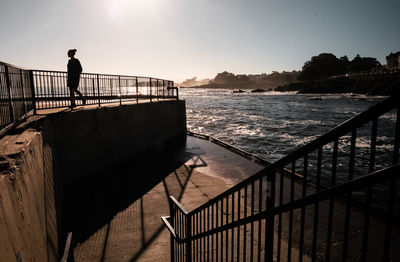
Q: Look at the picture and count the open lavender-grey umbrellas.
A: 0